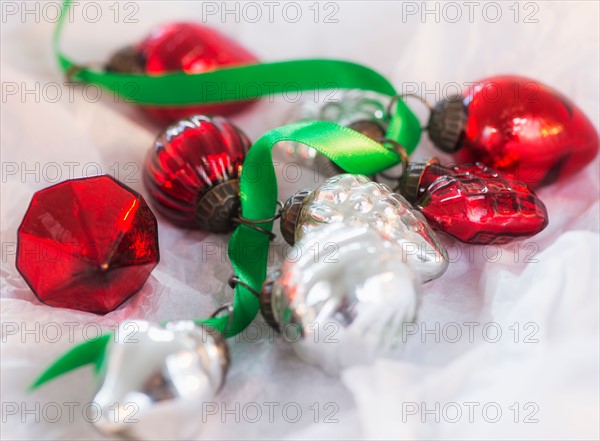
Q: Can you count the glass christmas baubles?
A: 9